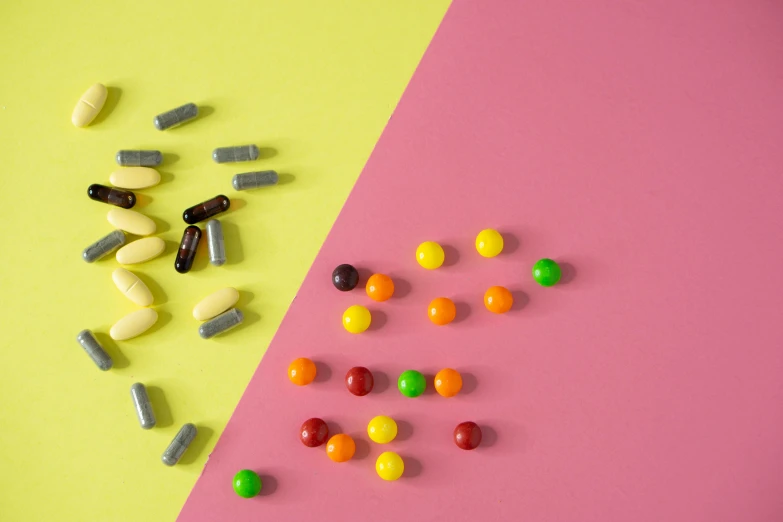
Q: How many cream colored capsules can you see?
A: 7